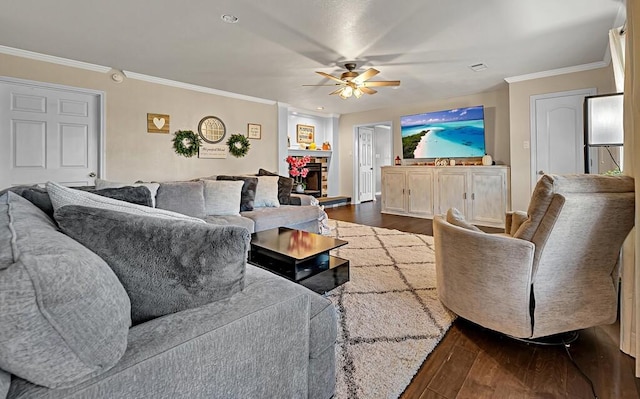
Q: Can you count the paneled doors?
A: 3